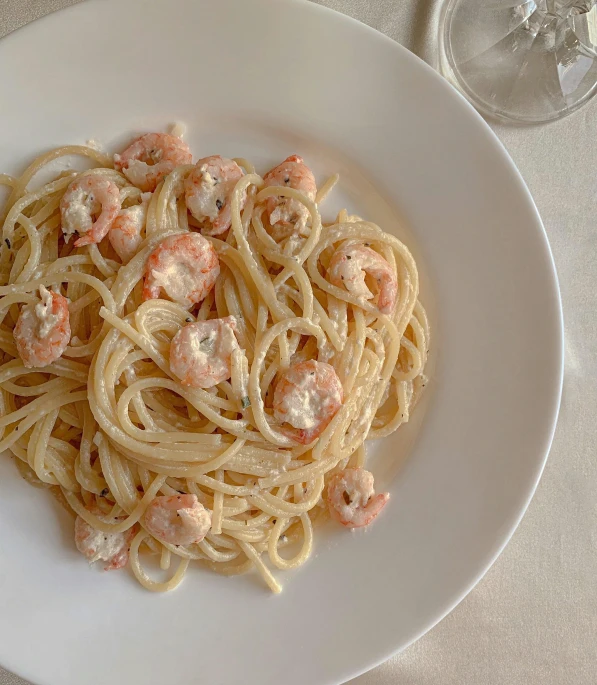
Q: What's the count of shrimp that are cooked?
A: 13